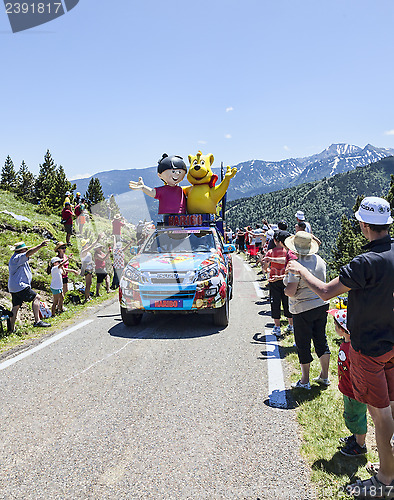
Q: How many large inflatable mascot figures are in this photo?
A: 2